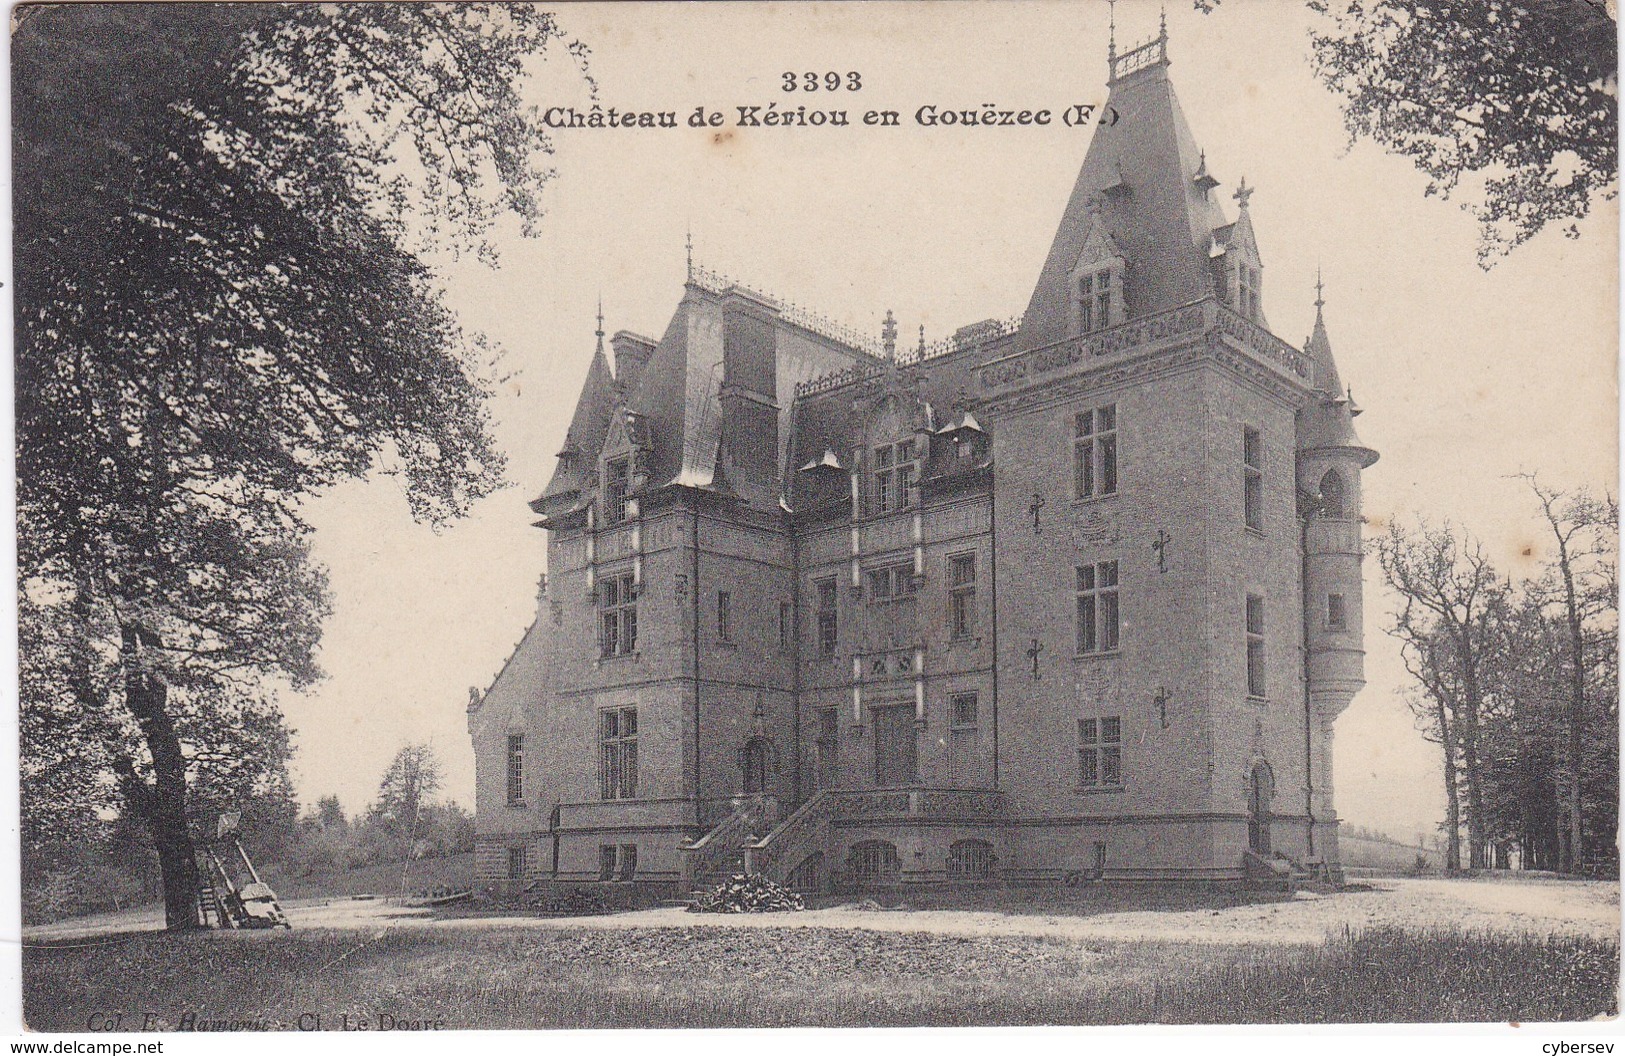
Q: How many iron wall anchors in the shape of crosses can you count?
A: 4